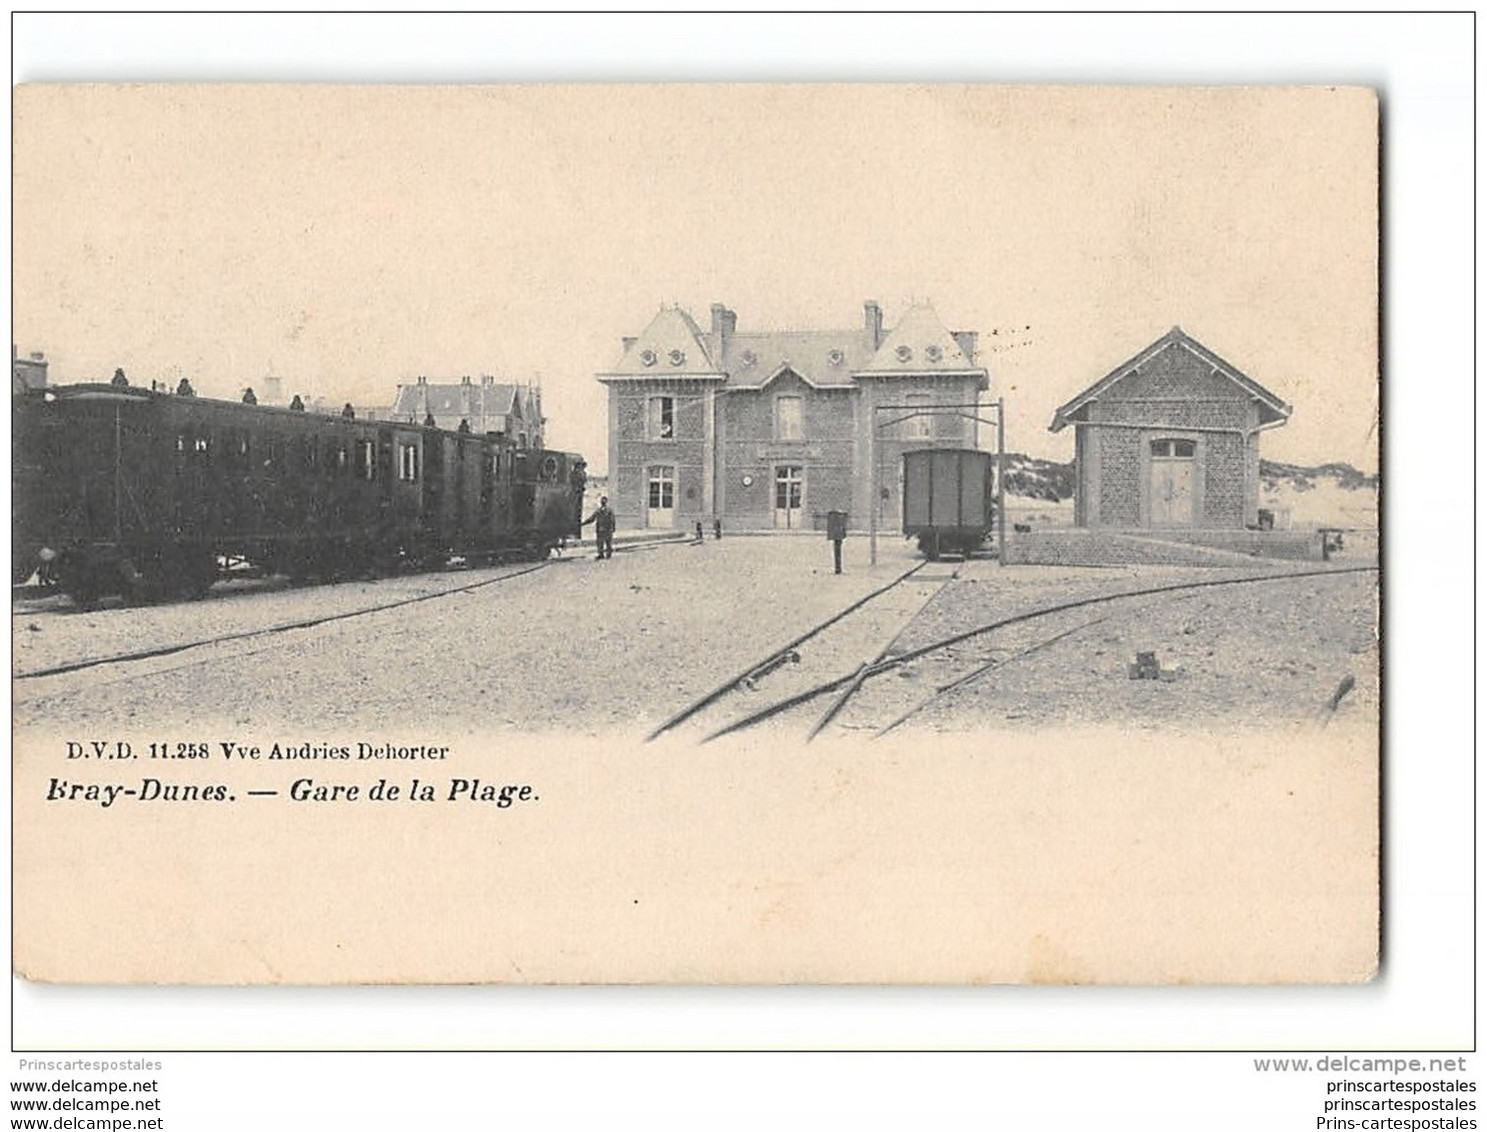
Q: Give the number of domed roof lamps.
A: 7